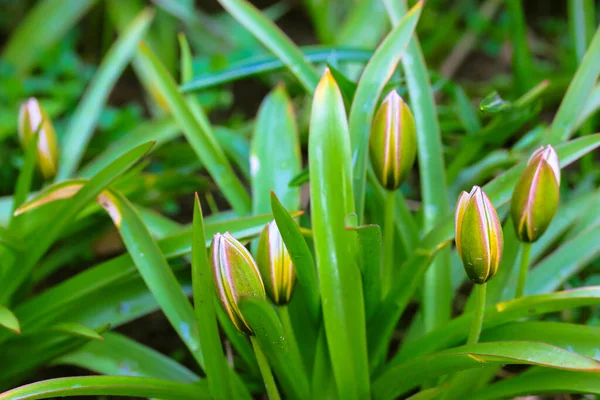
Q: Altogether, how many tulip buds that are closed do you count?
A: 6